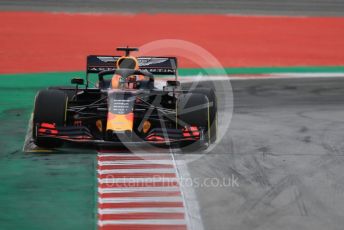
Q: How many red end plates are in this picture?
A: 2